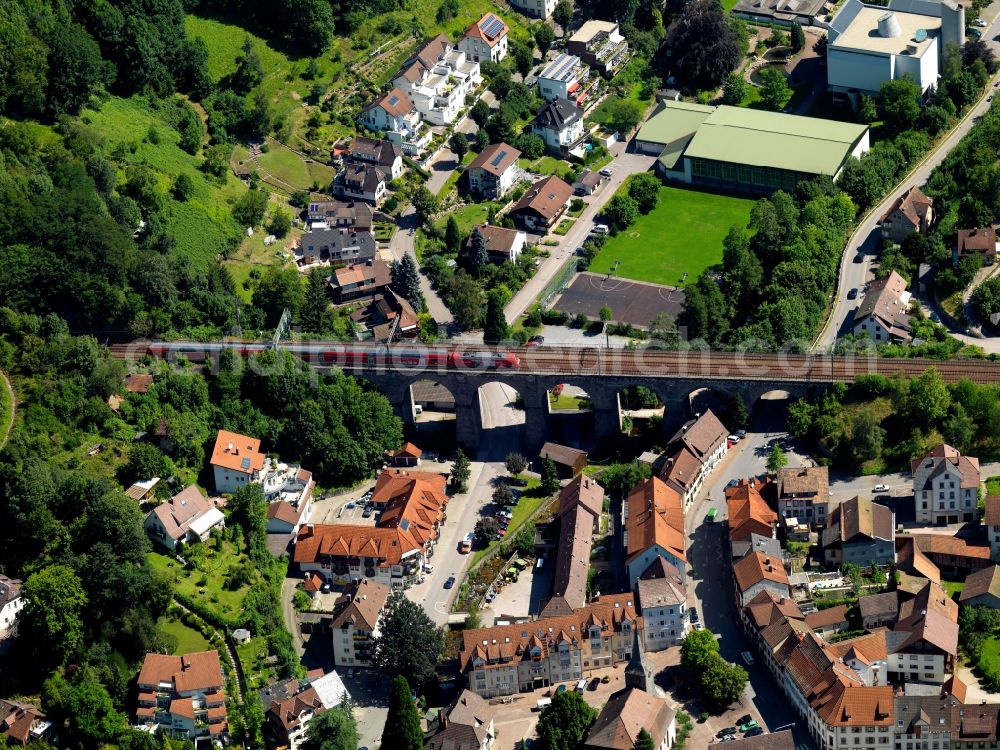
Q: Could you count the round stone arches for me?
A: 6